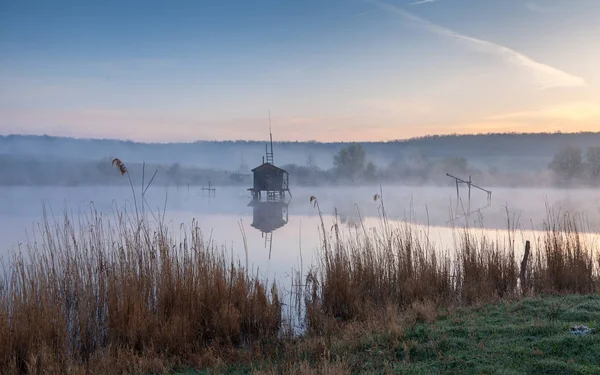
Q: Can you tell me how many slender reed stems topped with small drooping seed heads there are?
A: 3